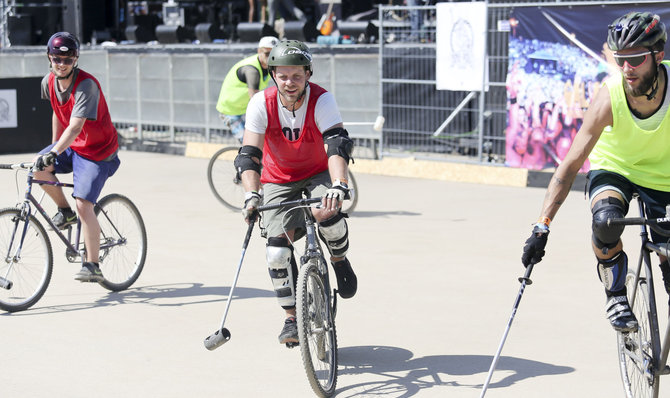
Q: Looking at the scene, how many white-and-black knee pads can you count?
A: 2